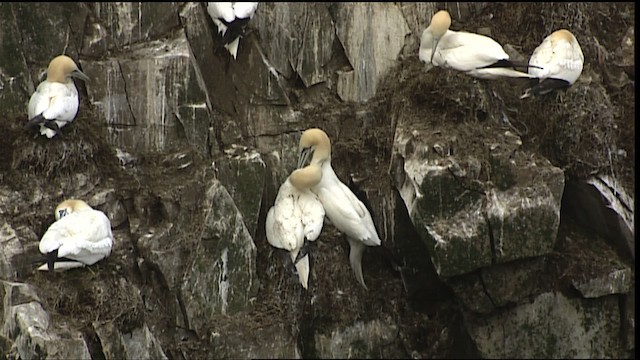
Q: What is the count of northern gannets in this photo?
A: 7